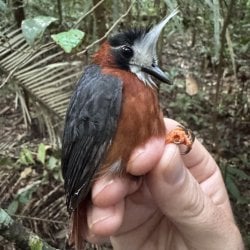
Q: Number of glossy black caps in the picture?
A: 1